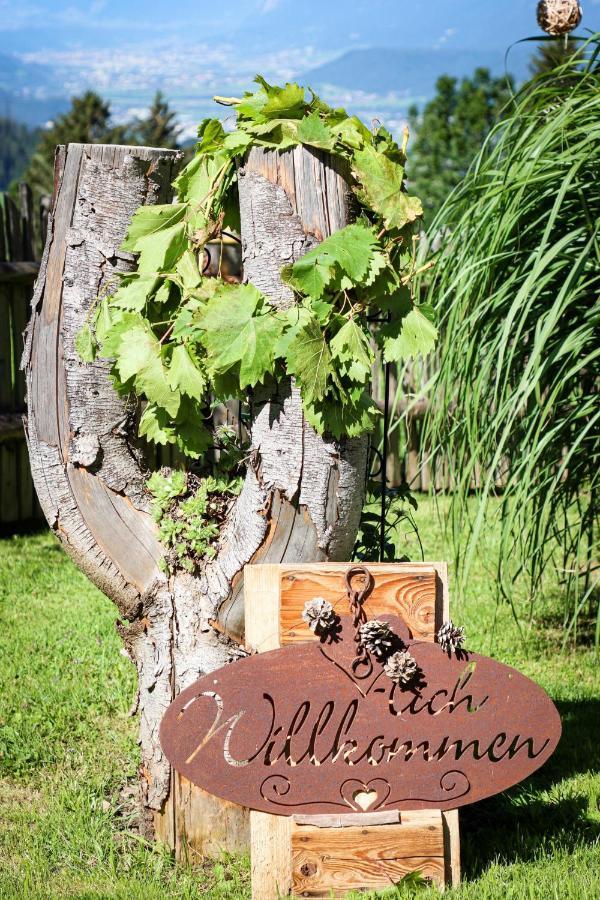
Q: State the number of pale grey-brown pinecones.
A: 4